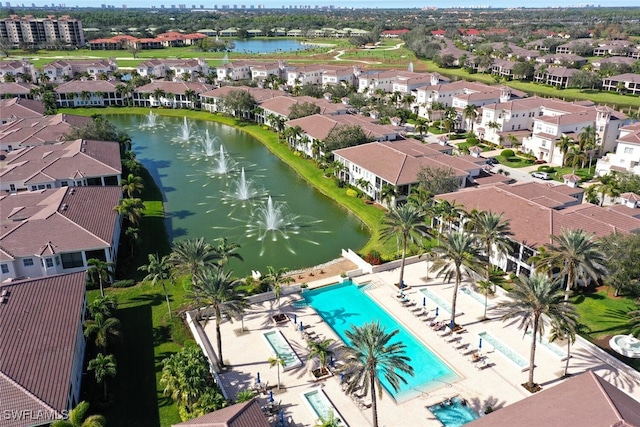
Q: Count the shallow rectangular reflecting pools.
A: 6